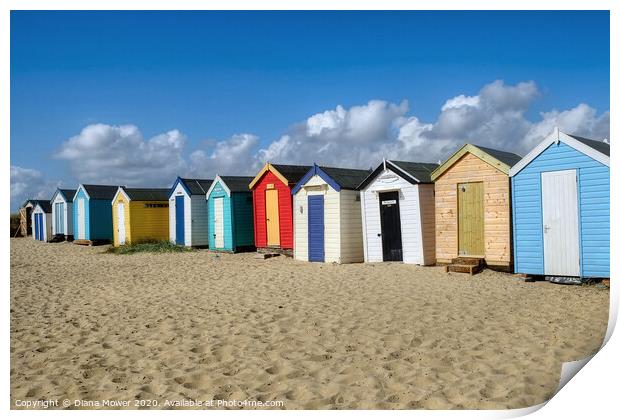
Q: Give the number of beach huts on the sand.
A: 12